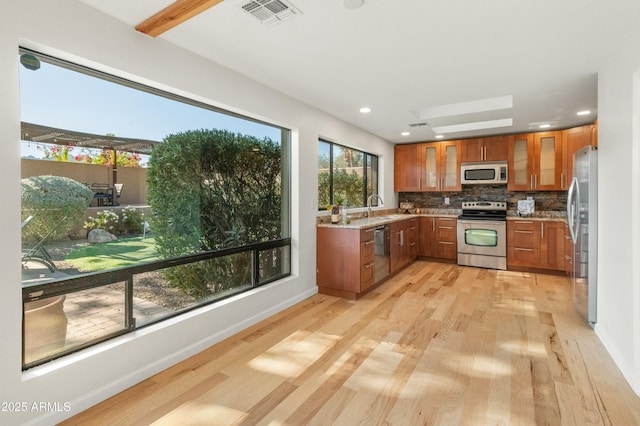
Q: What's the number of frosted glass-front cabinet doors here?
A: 4